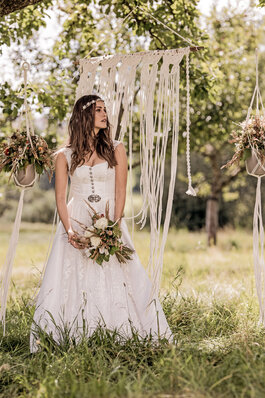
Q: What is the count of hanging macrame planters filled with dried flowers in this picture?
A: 2